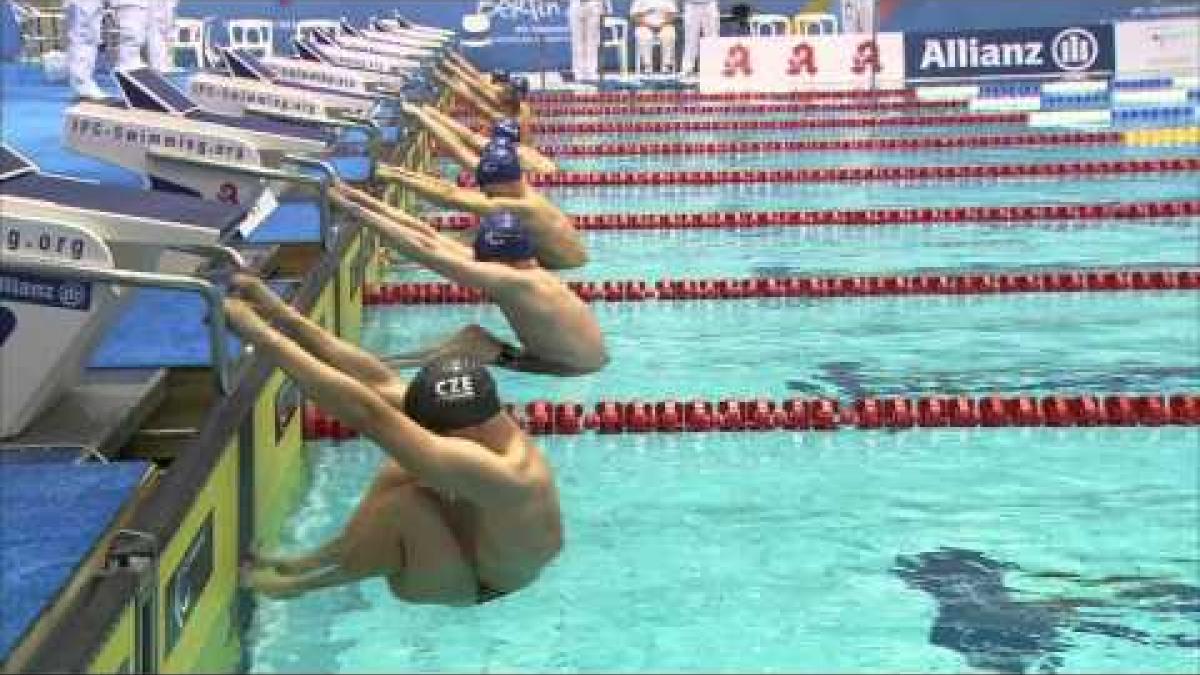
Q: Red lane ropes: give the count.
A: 8